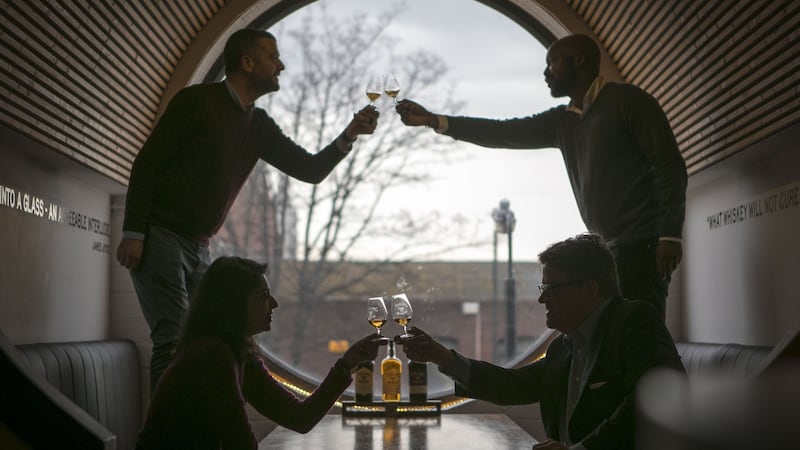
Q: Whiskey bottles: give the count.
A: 3